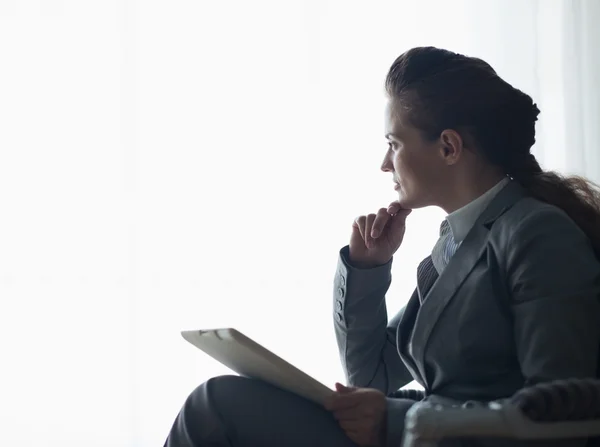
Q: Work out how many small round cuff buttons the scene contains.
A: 4